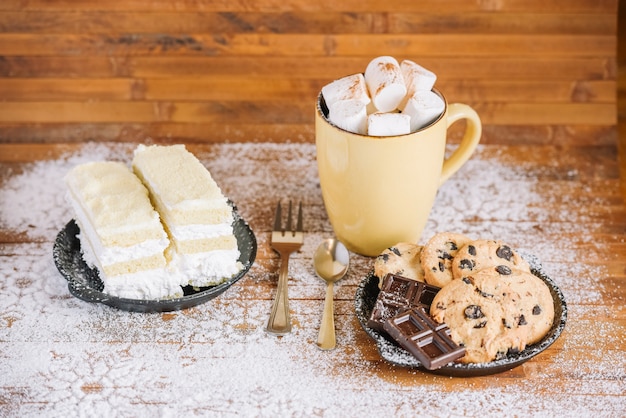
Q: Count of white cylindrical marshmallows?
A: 6